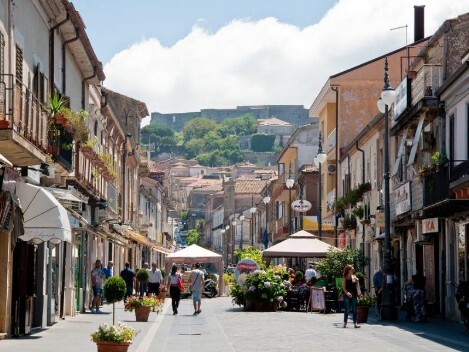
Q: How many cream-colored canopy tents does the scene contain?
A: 2